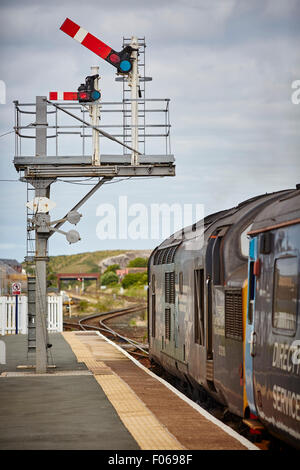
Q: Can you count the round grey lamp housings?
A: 2